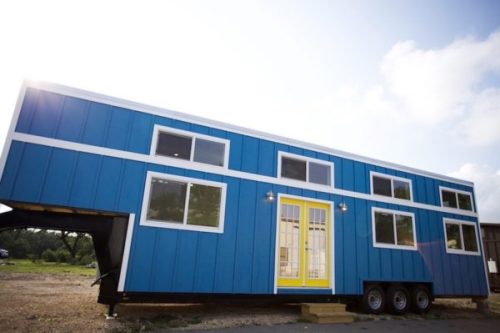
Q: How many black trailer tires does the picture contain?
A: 3